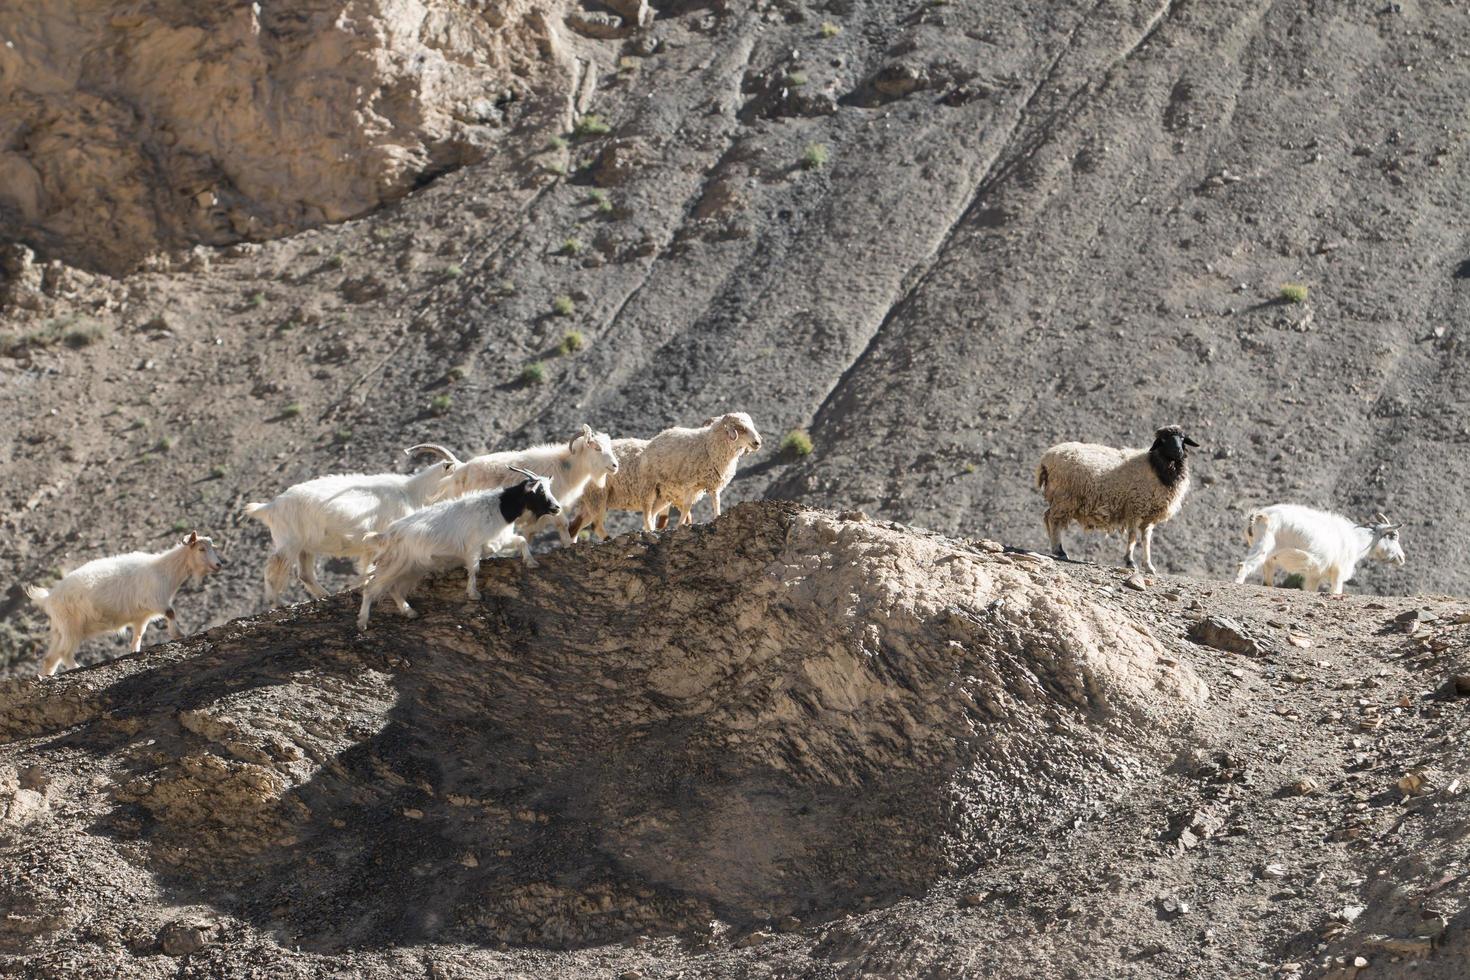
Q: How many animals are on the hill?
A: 8